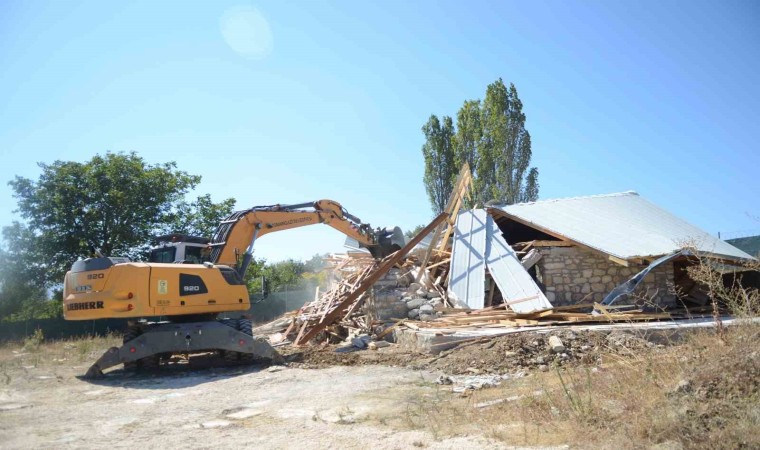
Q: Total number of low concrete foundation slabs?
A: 1